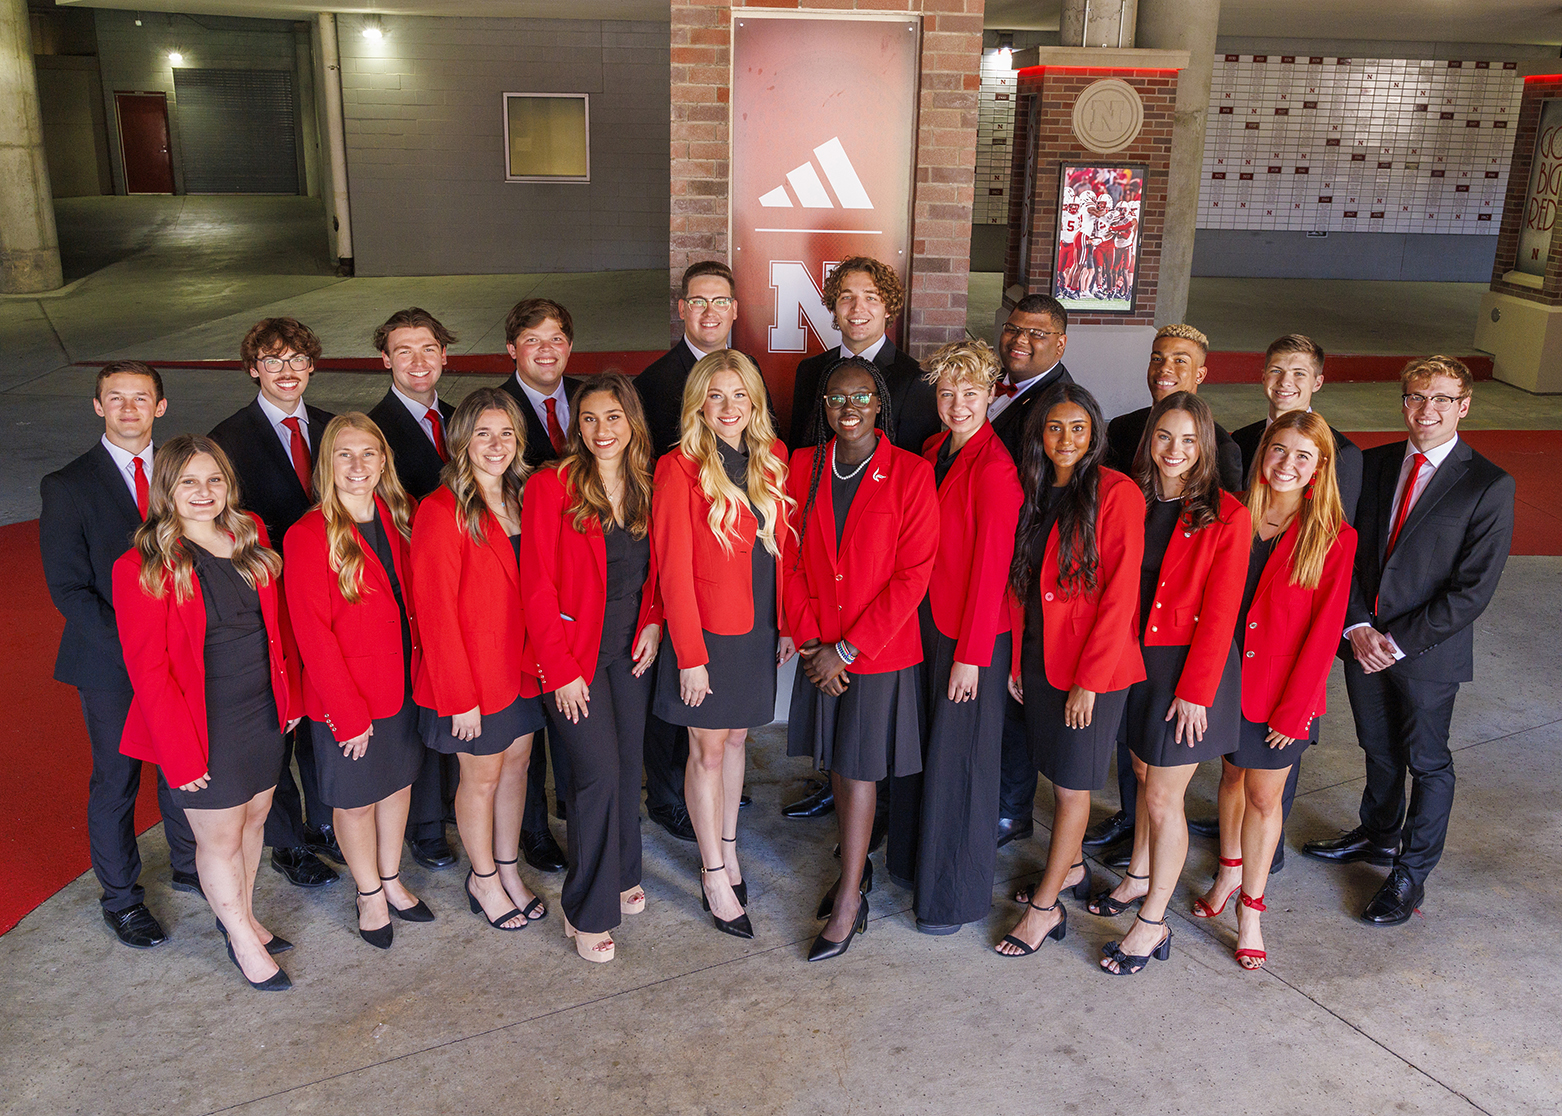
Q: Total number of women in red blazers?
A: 10